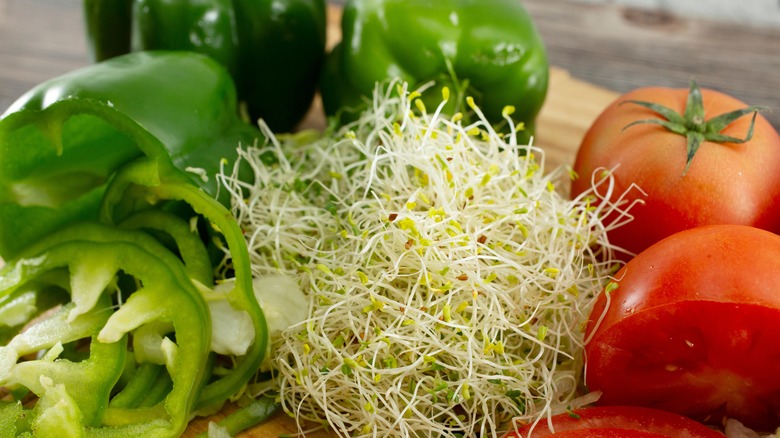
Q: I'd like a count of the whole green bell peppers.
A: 2